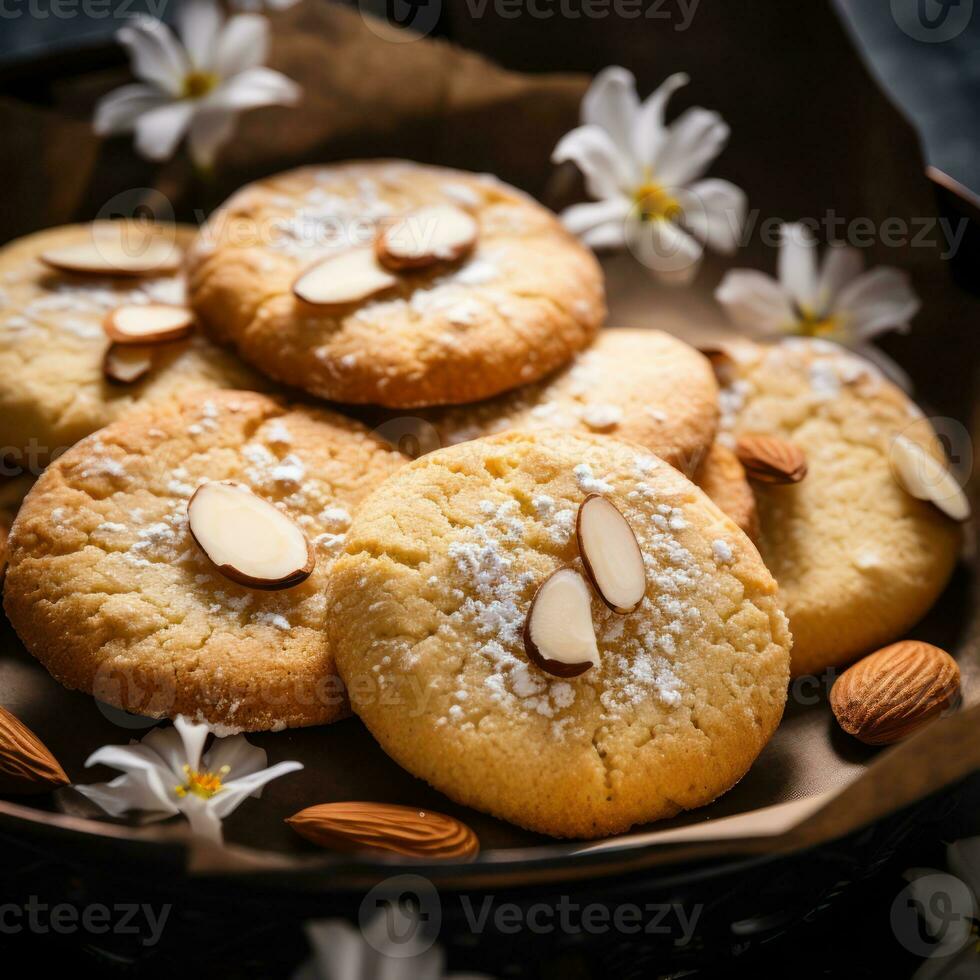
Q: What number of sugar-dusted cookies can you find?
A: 6